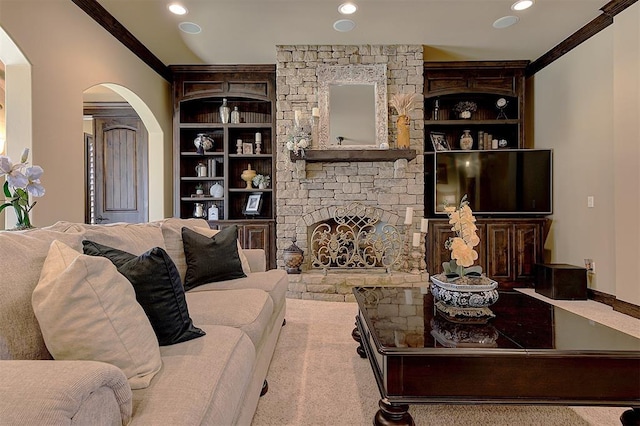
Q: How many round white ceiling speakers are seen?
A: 3